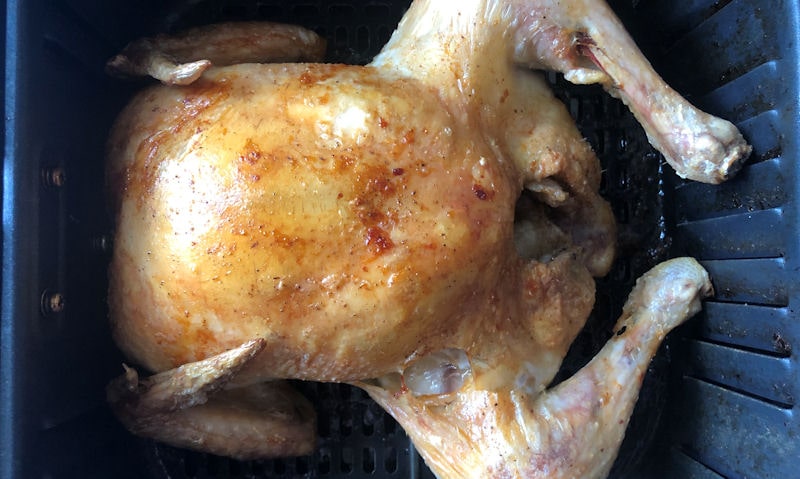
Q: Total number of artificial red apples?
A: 0